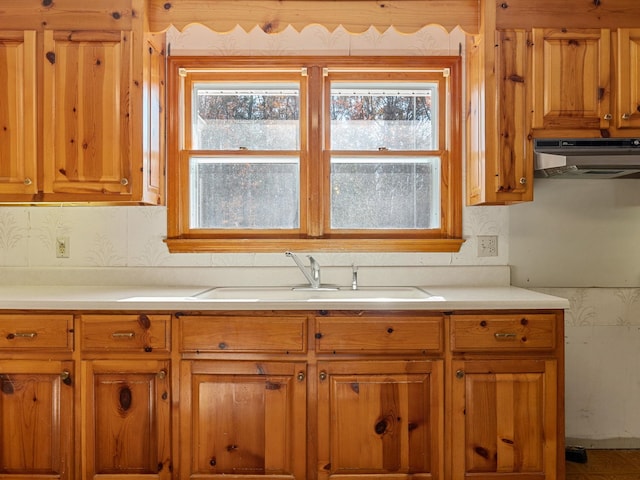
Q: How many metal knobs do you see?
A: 10